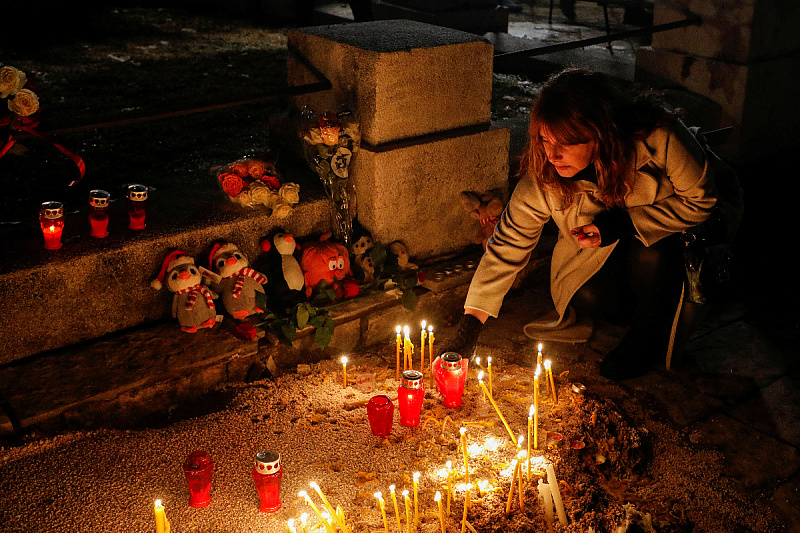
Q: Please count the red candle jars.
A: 8